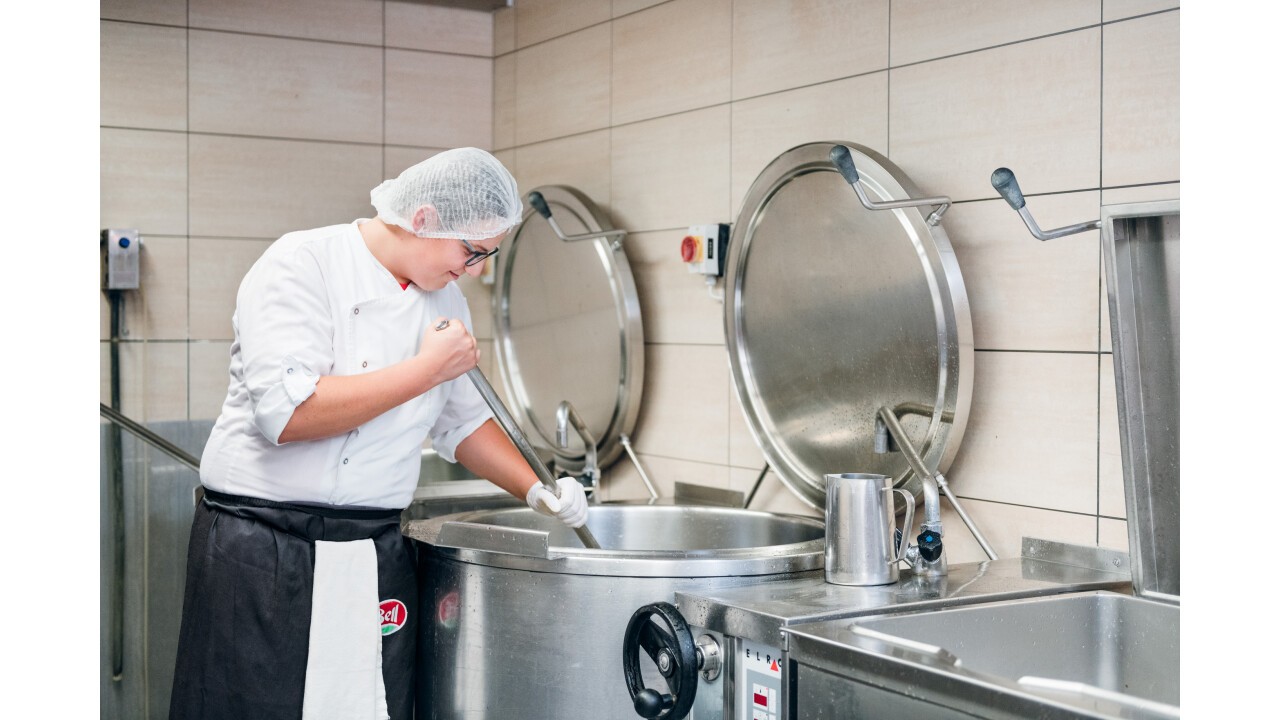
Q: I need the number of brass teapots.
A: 0